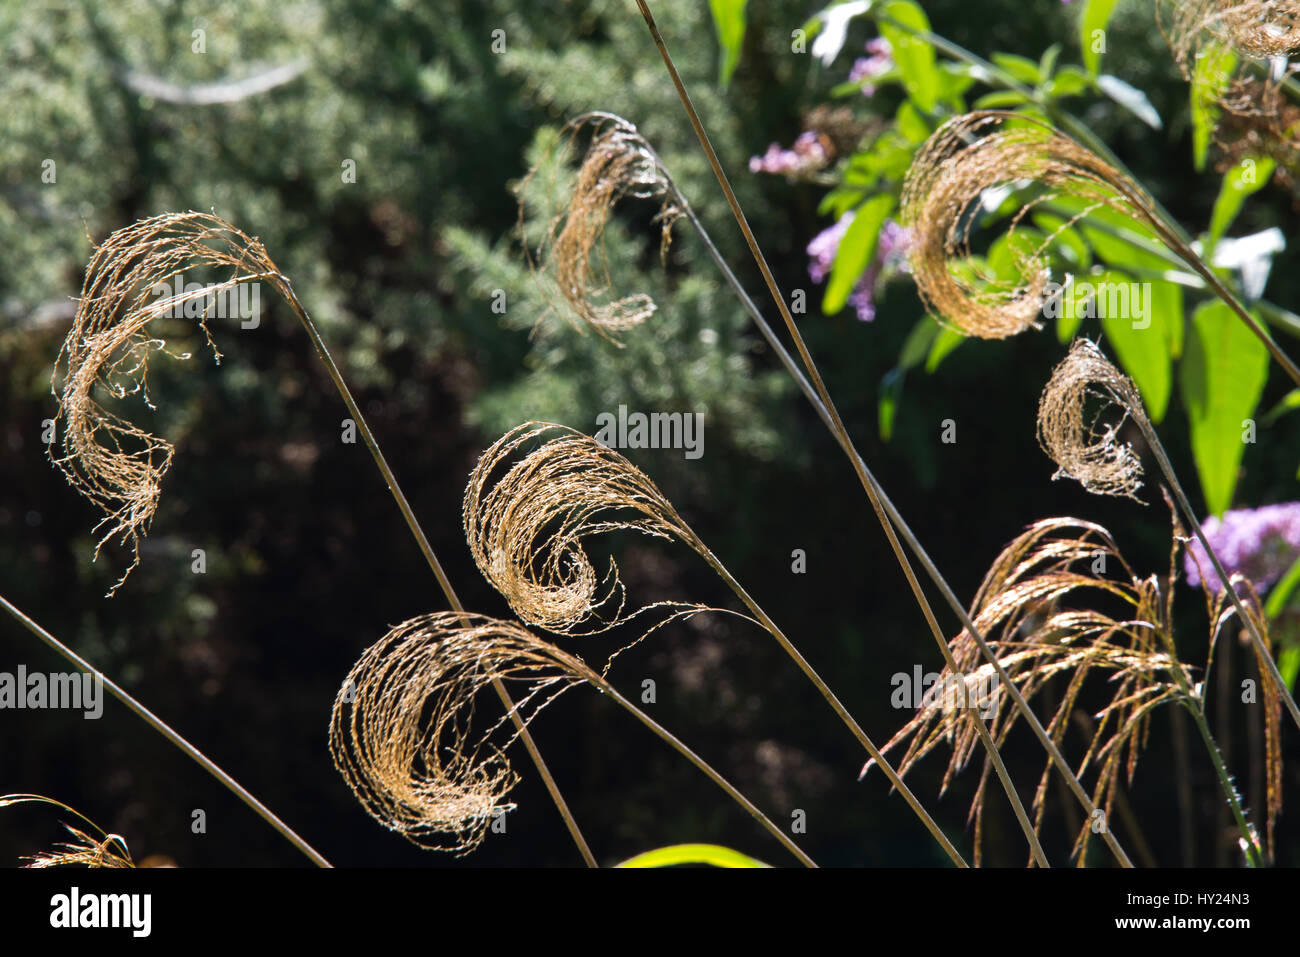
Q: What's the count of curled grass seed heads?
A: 6